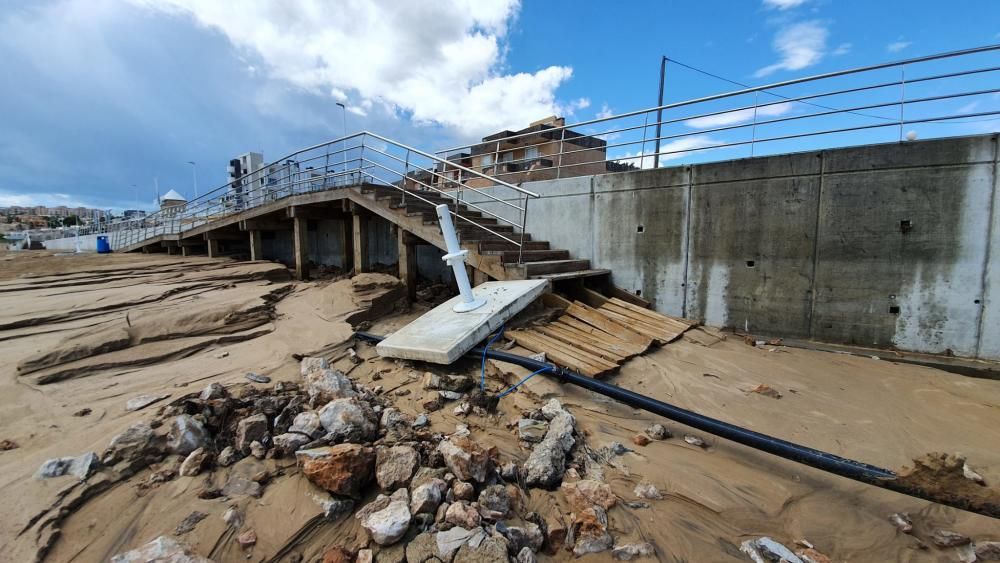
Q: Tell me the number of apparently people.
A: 0